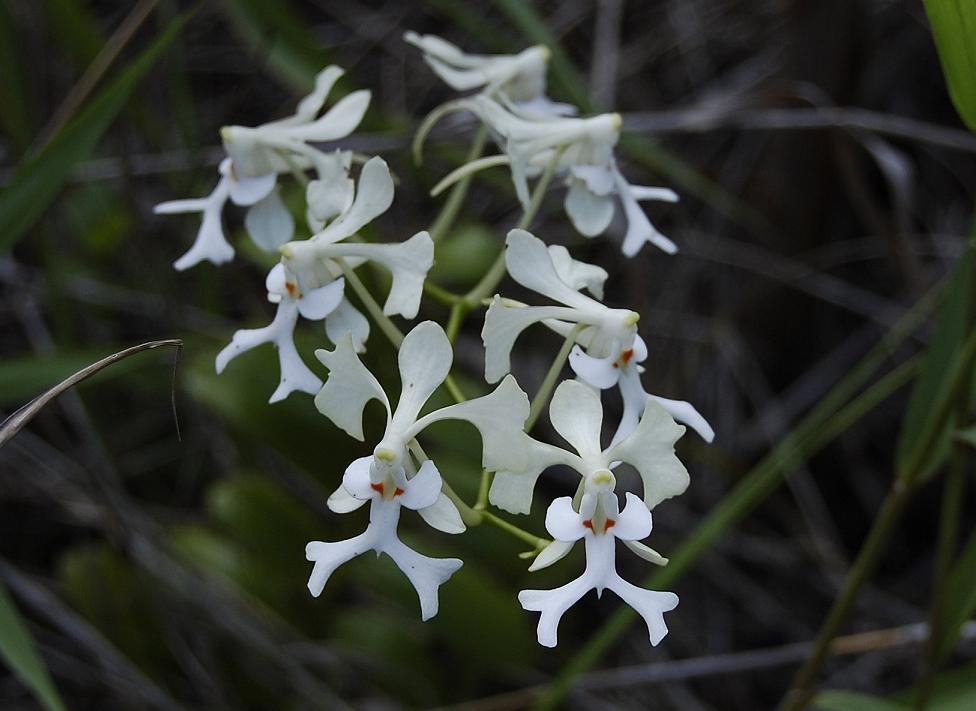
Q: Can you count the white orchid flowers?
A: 7